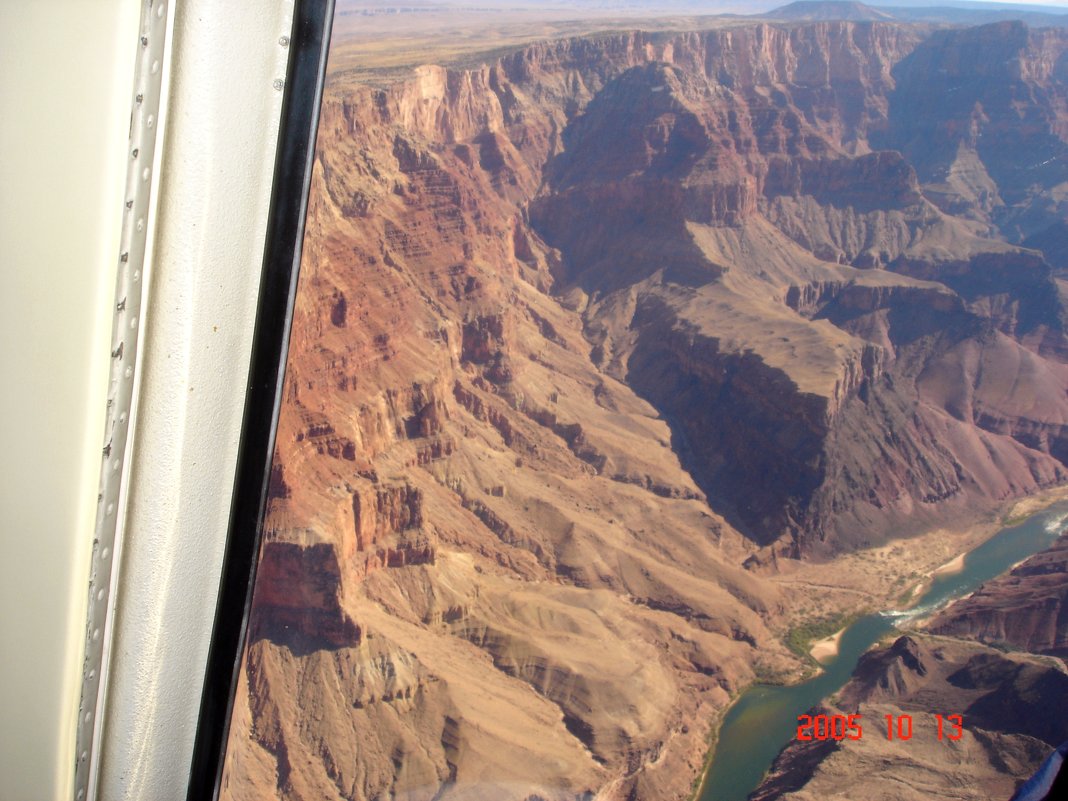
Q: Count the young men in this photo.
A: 0